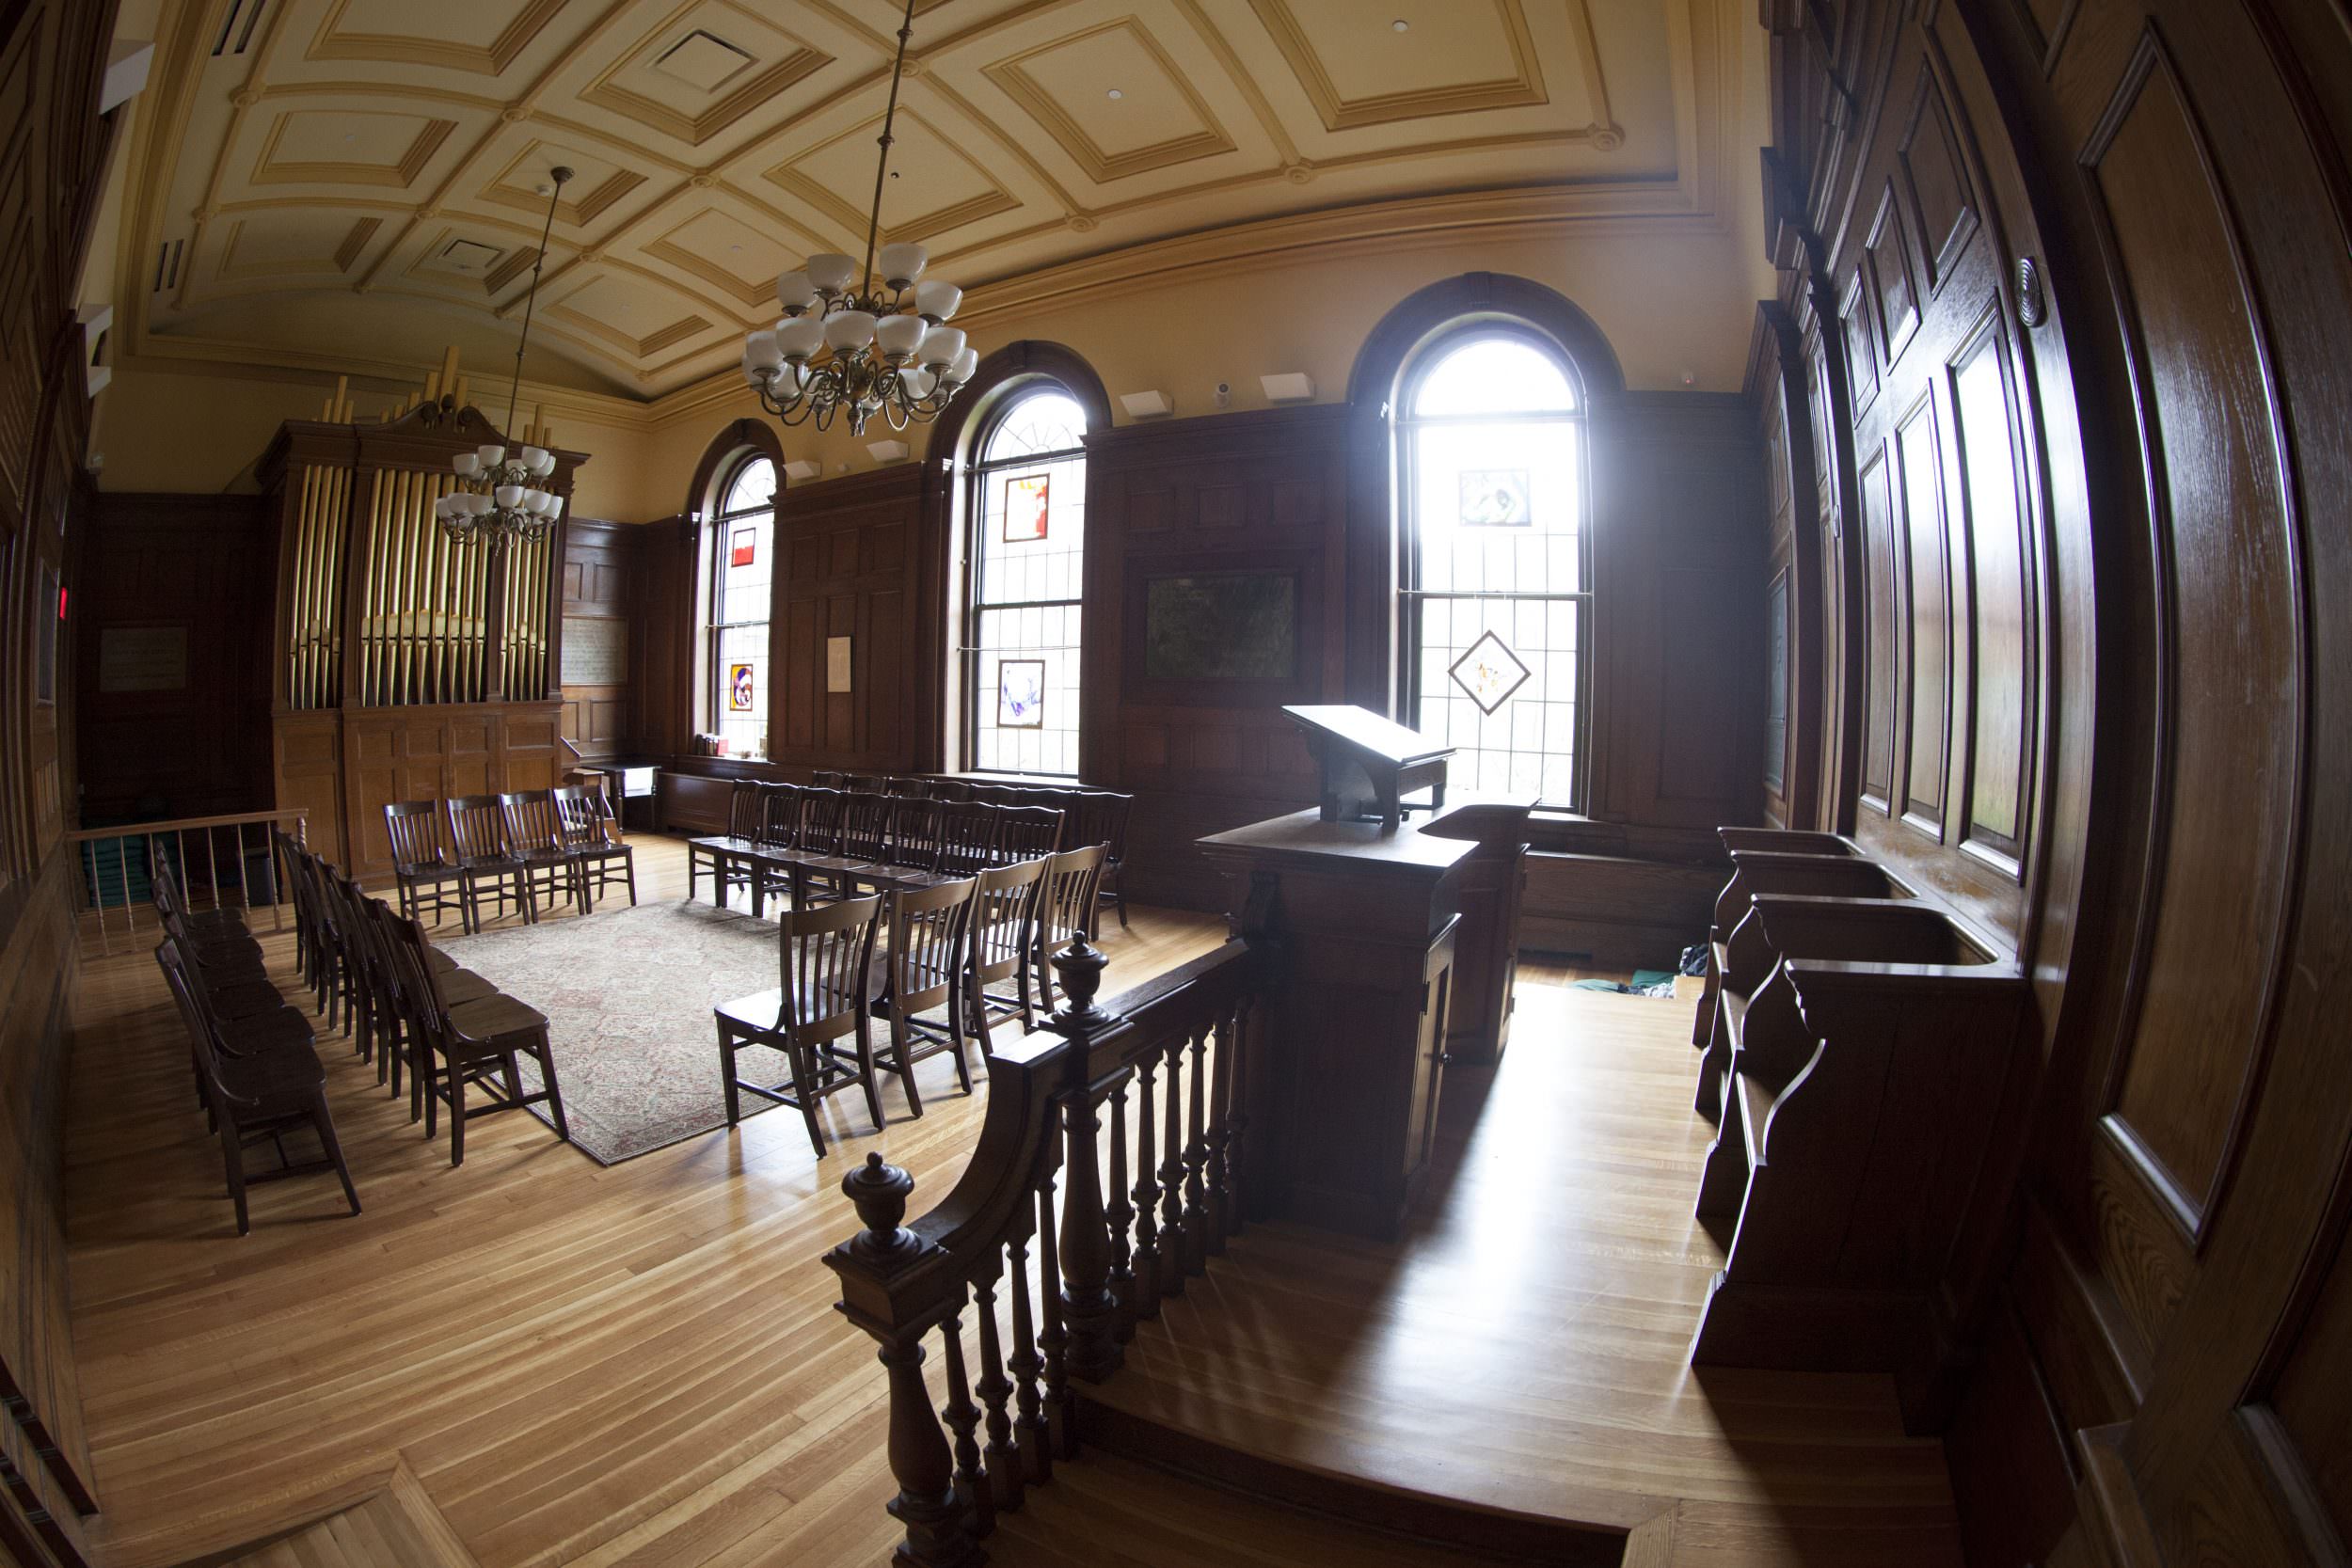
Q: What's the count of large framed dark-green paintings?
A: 1